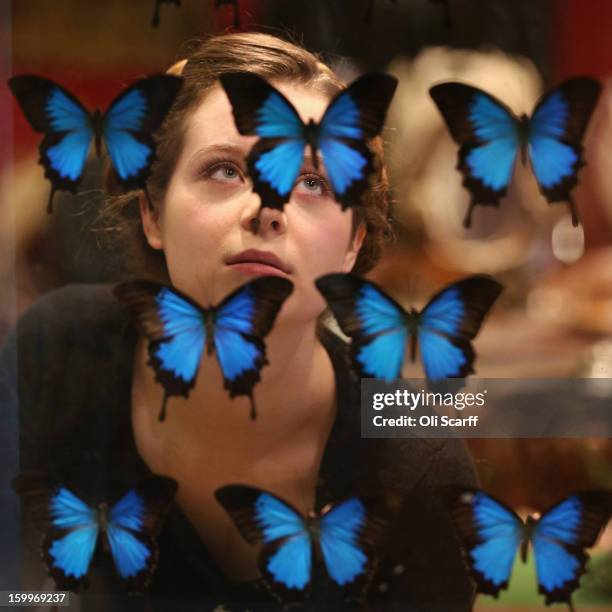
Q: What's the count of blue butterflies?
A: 8